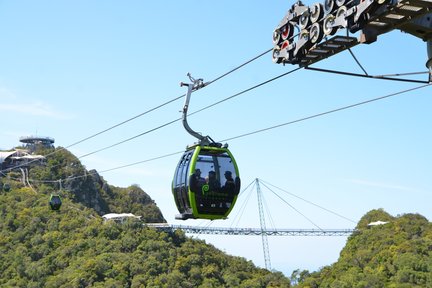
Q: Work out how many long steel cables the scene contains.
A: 3